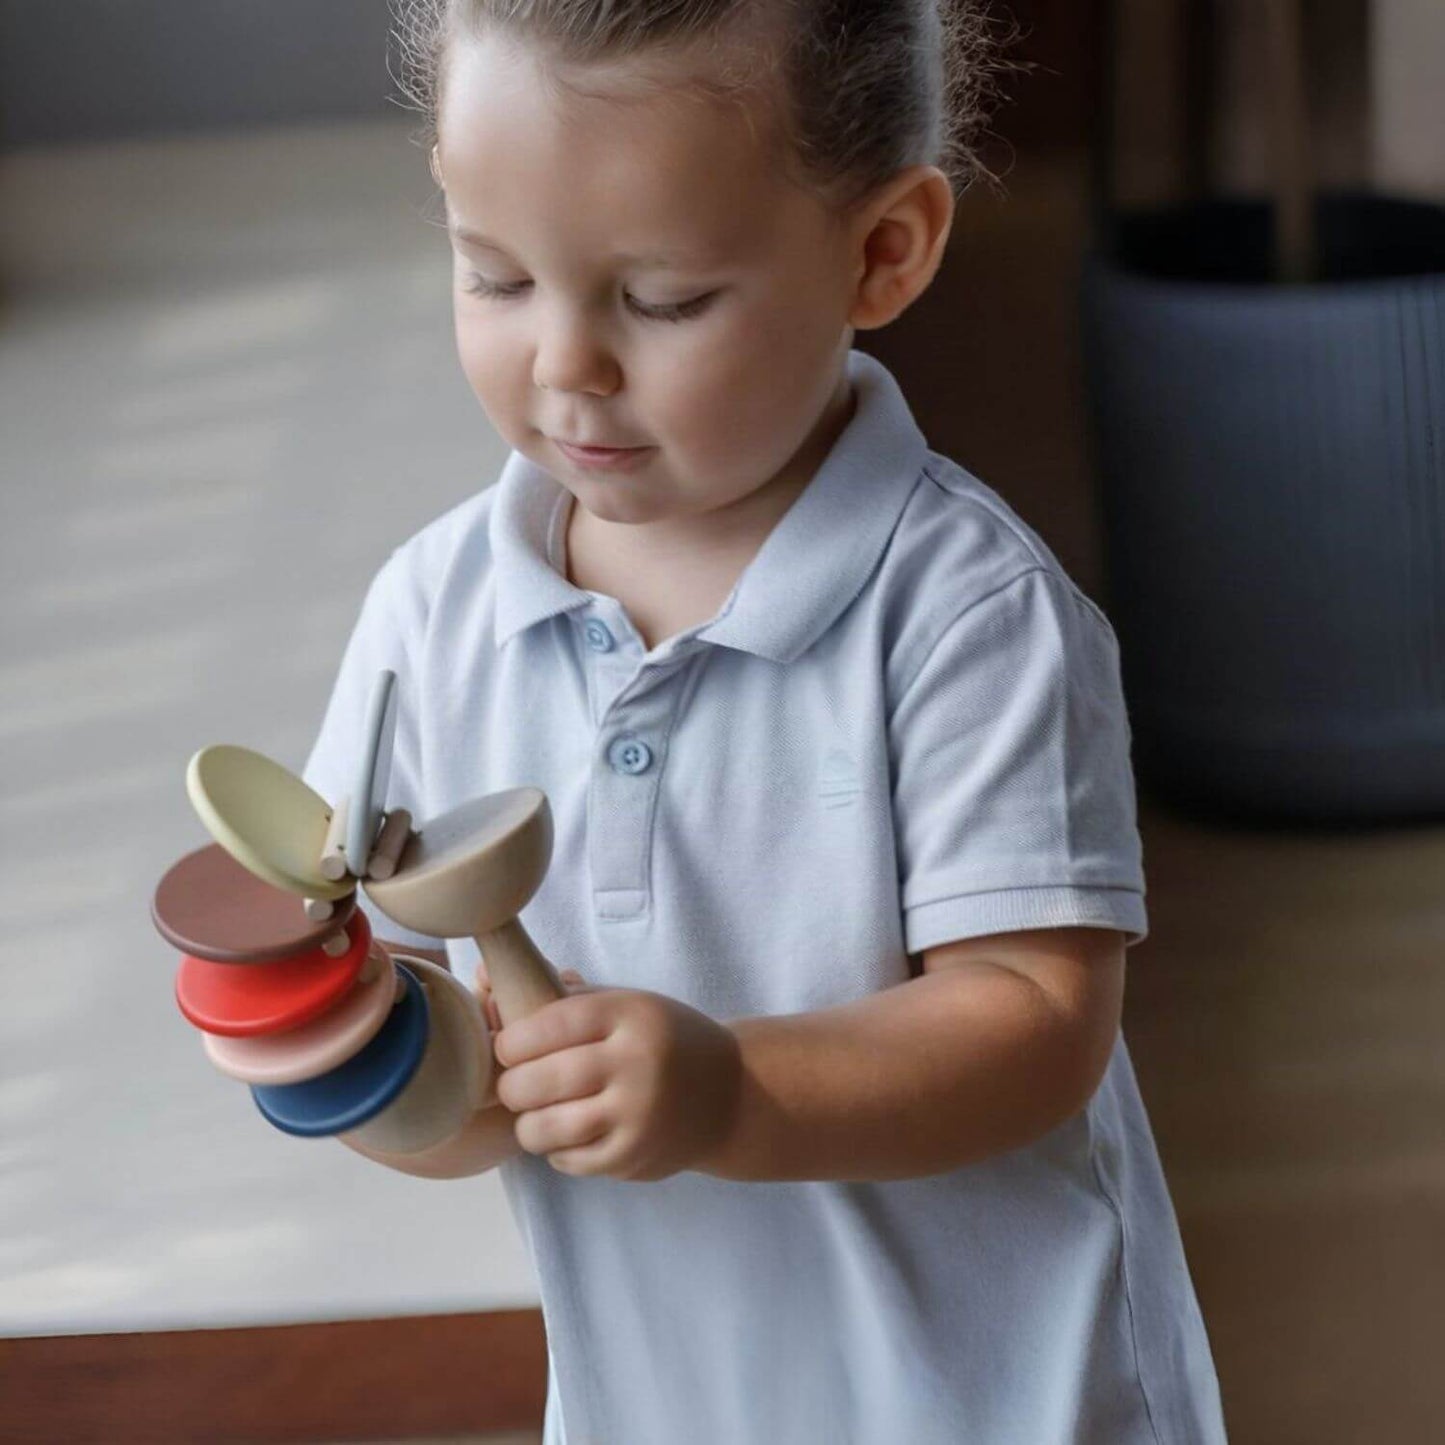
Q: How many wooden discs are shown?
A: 6